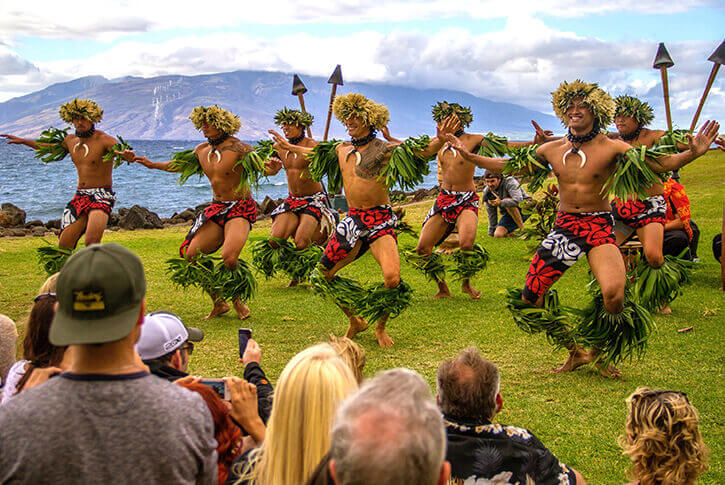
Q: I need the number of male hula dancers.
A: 7